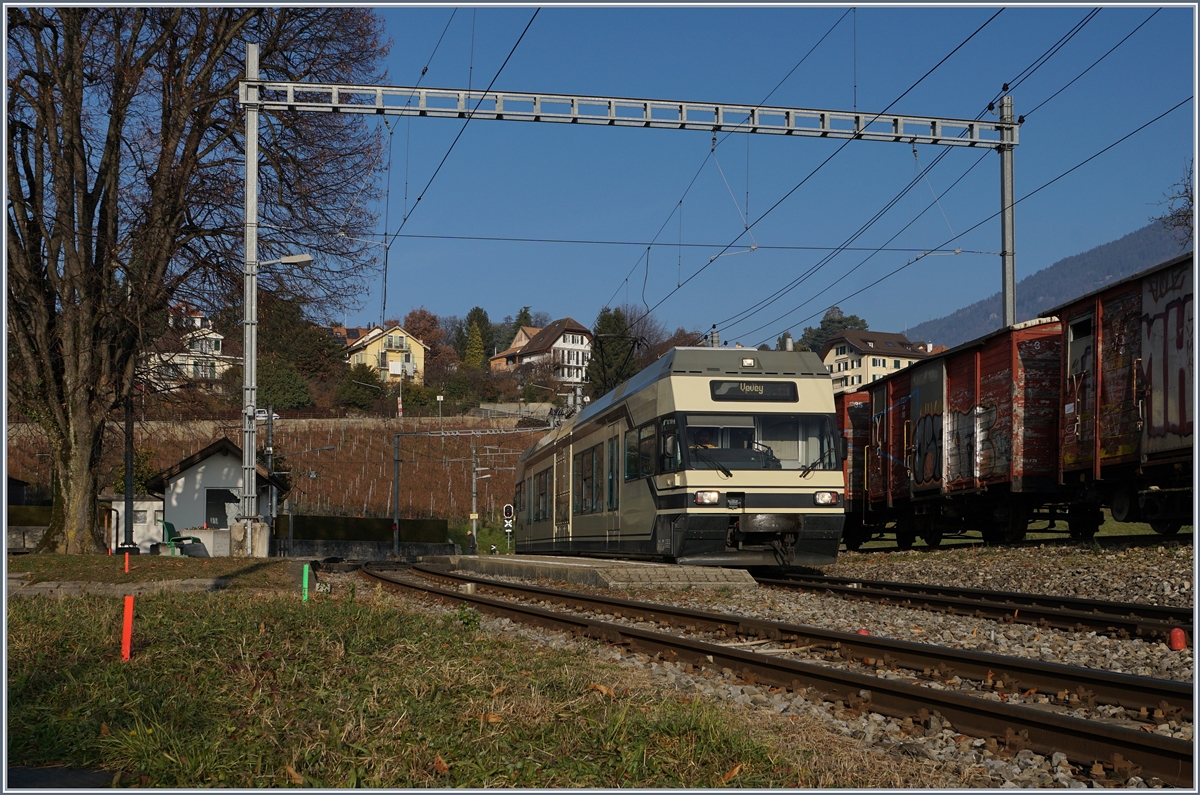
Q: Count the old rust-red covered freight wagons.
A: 3